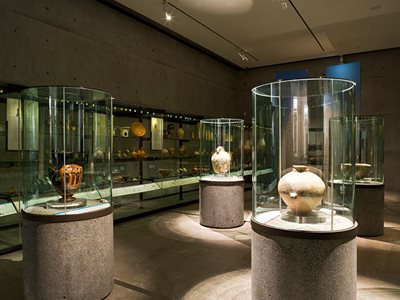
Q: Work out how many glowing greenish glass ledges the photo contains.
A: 1